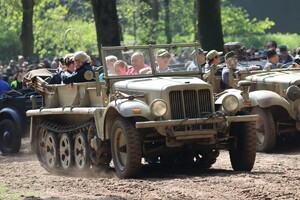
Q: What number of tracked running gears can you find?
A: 1